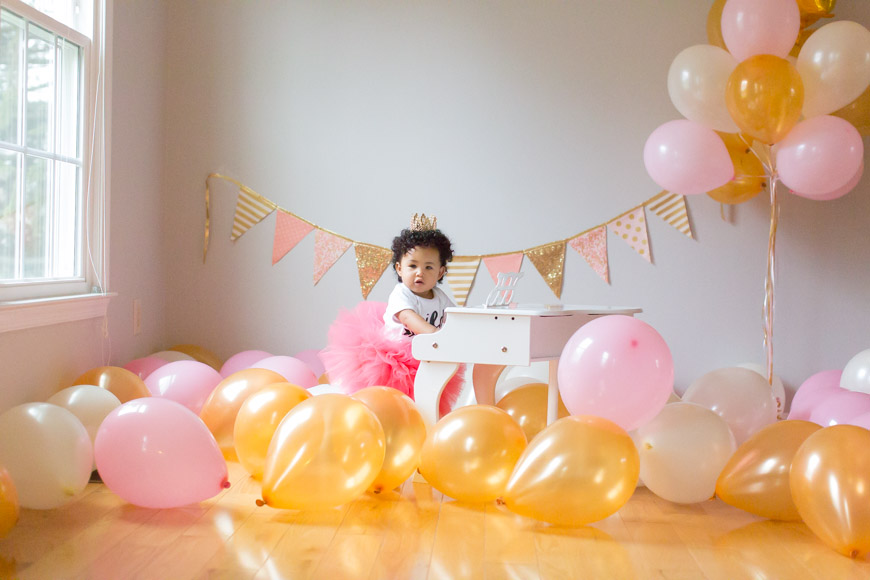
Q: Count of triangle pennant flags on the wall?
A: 10